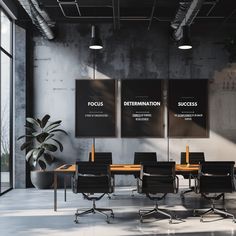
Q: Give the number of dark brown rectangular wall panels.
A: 3